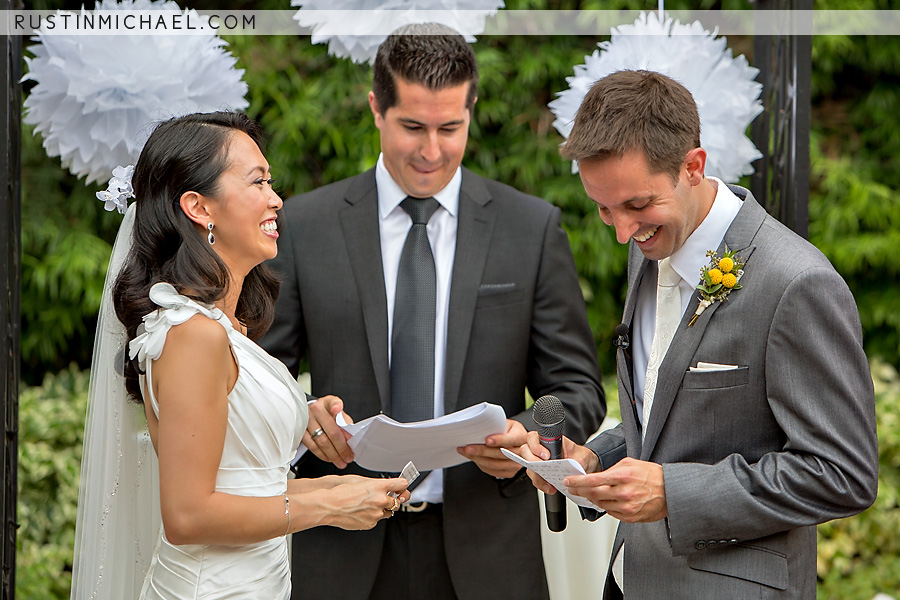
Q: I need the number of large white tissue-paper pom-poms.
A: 3